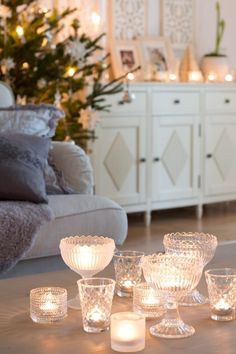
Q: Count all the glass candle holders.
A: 9